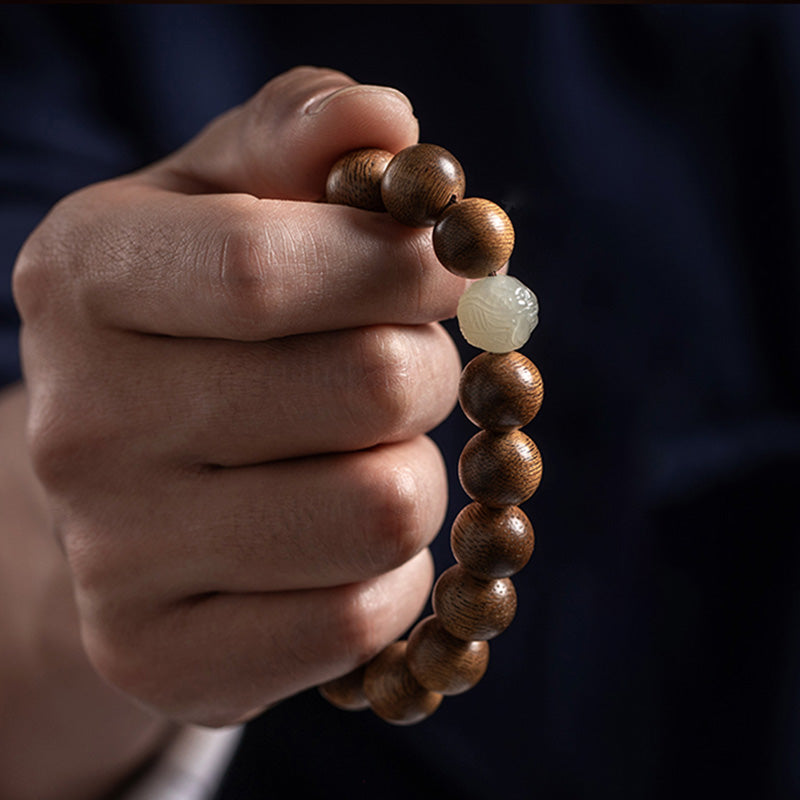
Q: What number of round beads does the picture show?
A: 11